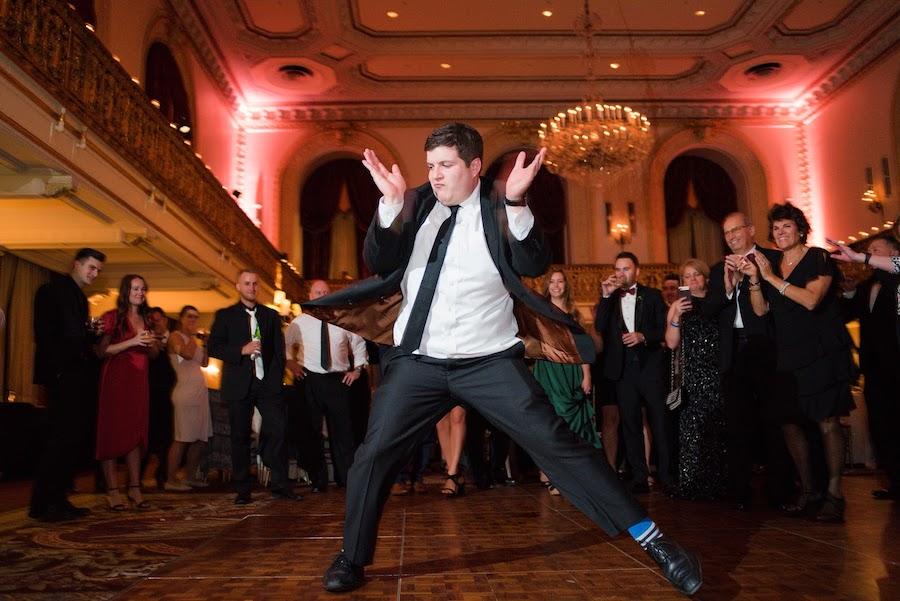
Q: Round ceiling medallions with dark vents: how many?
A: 2